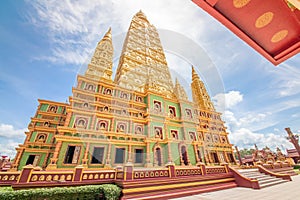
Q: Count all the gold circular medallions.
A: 3